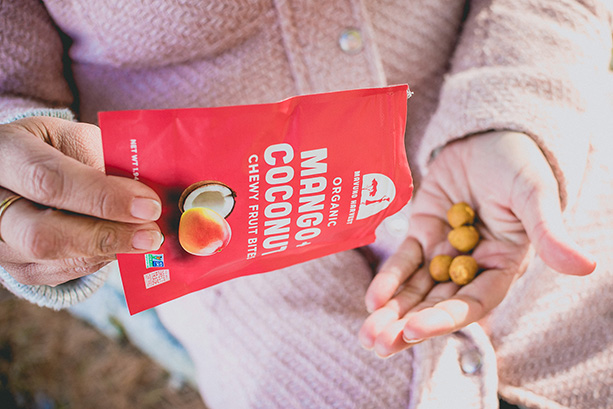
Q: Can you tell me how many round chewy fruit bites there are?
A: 4